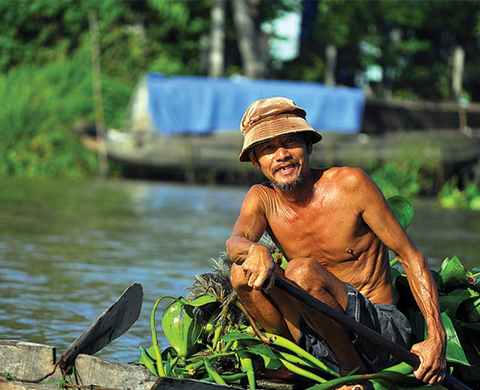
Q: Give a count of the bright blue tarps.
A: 1